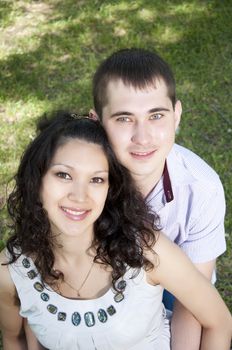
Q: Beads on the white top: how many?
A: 12